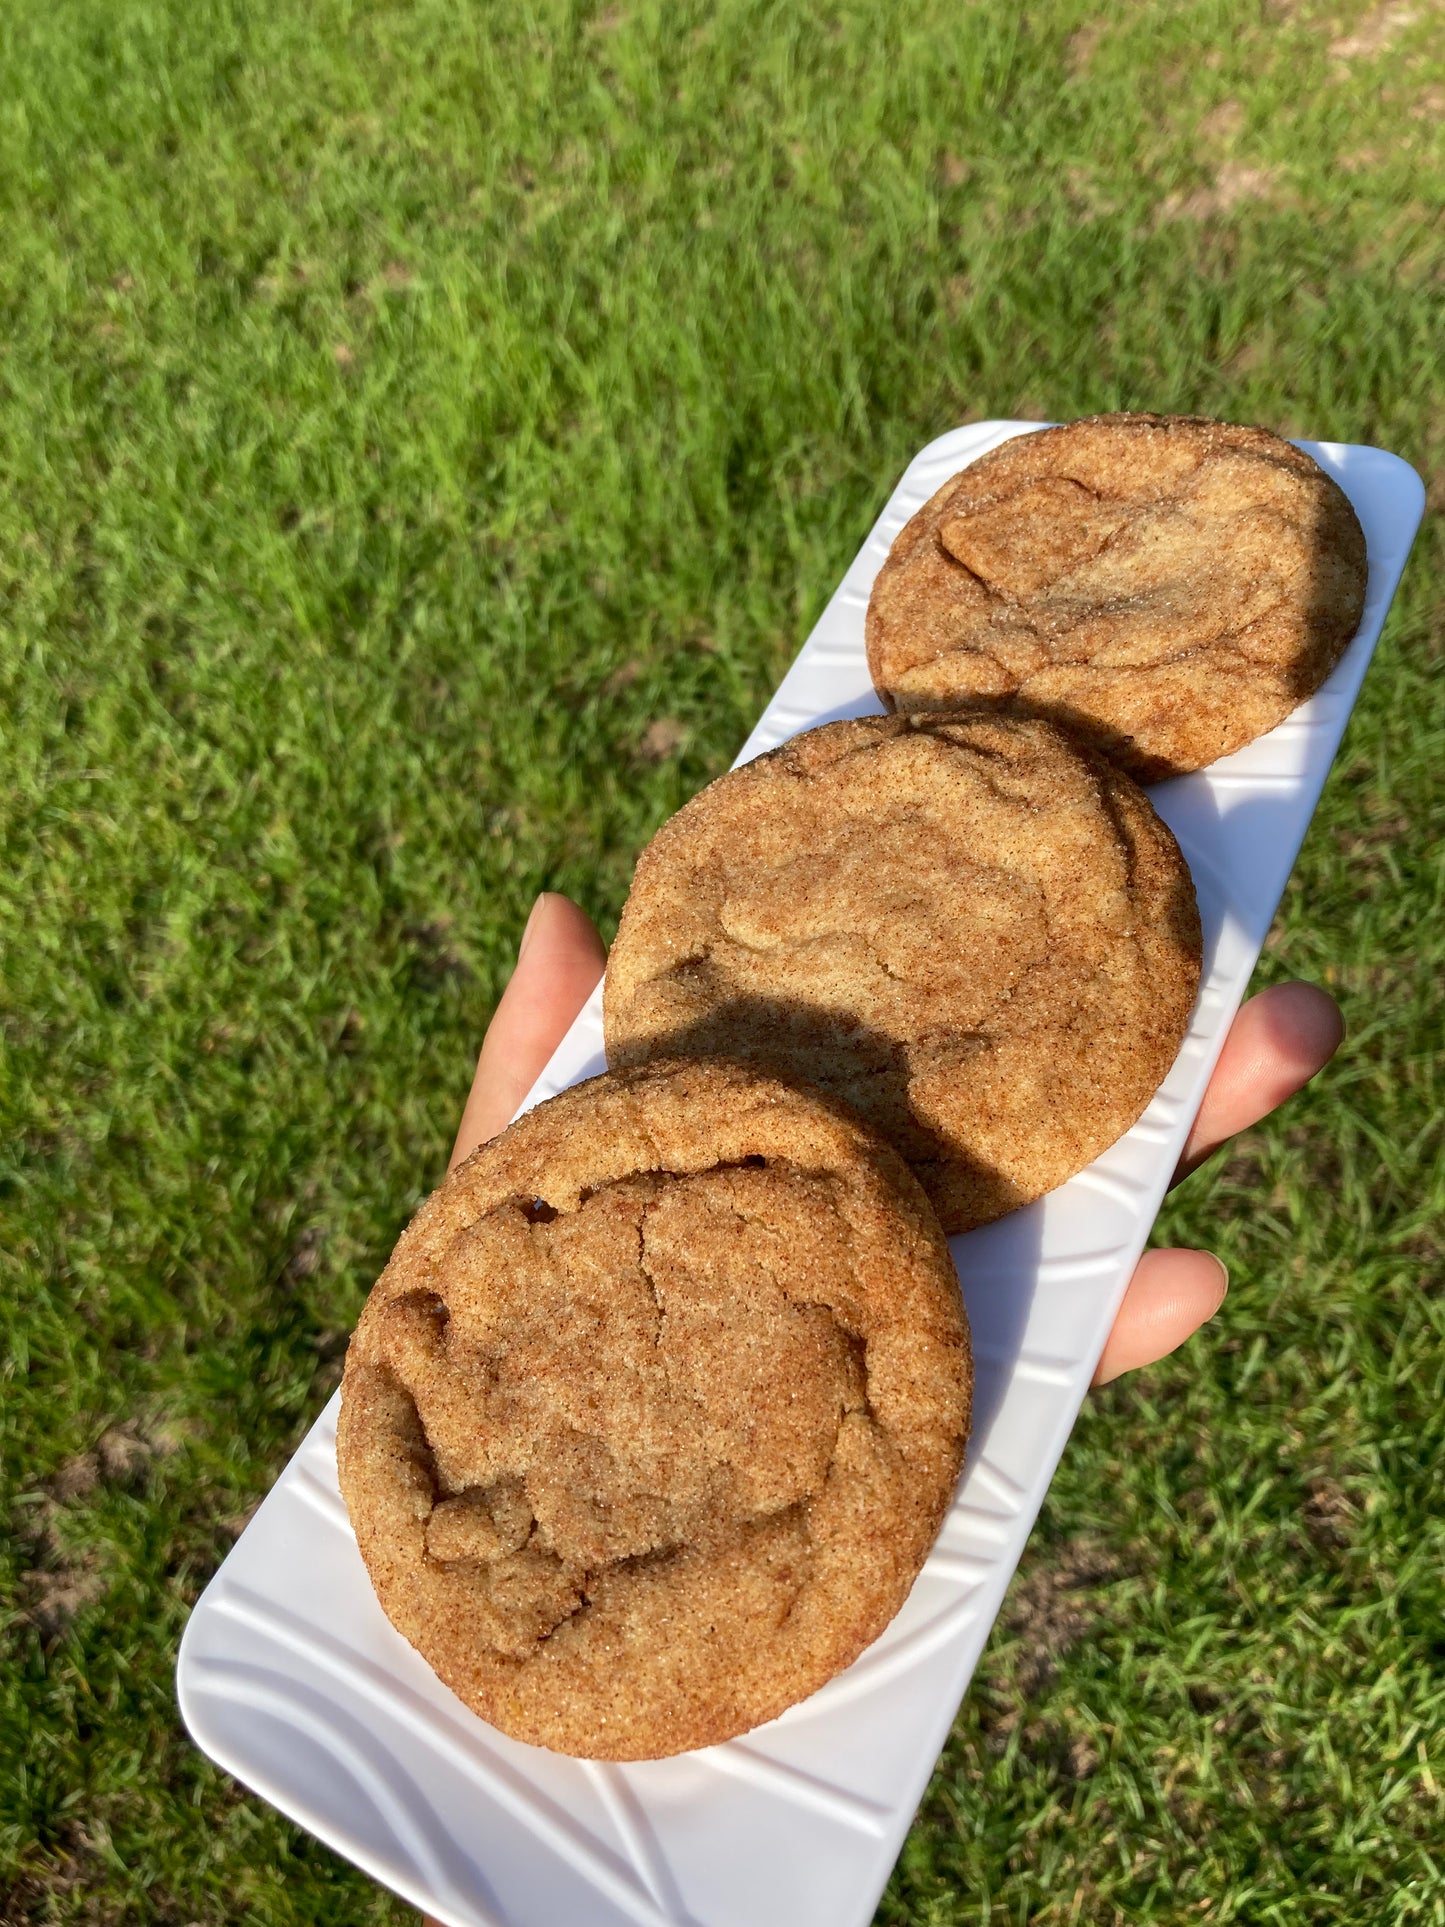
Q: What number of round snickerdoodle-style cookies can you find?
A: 3